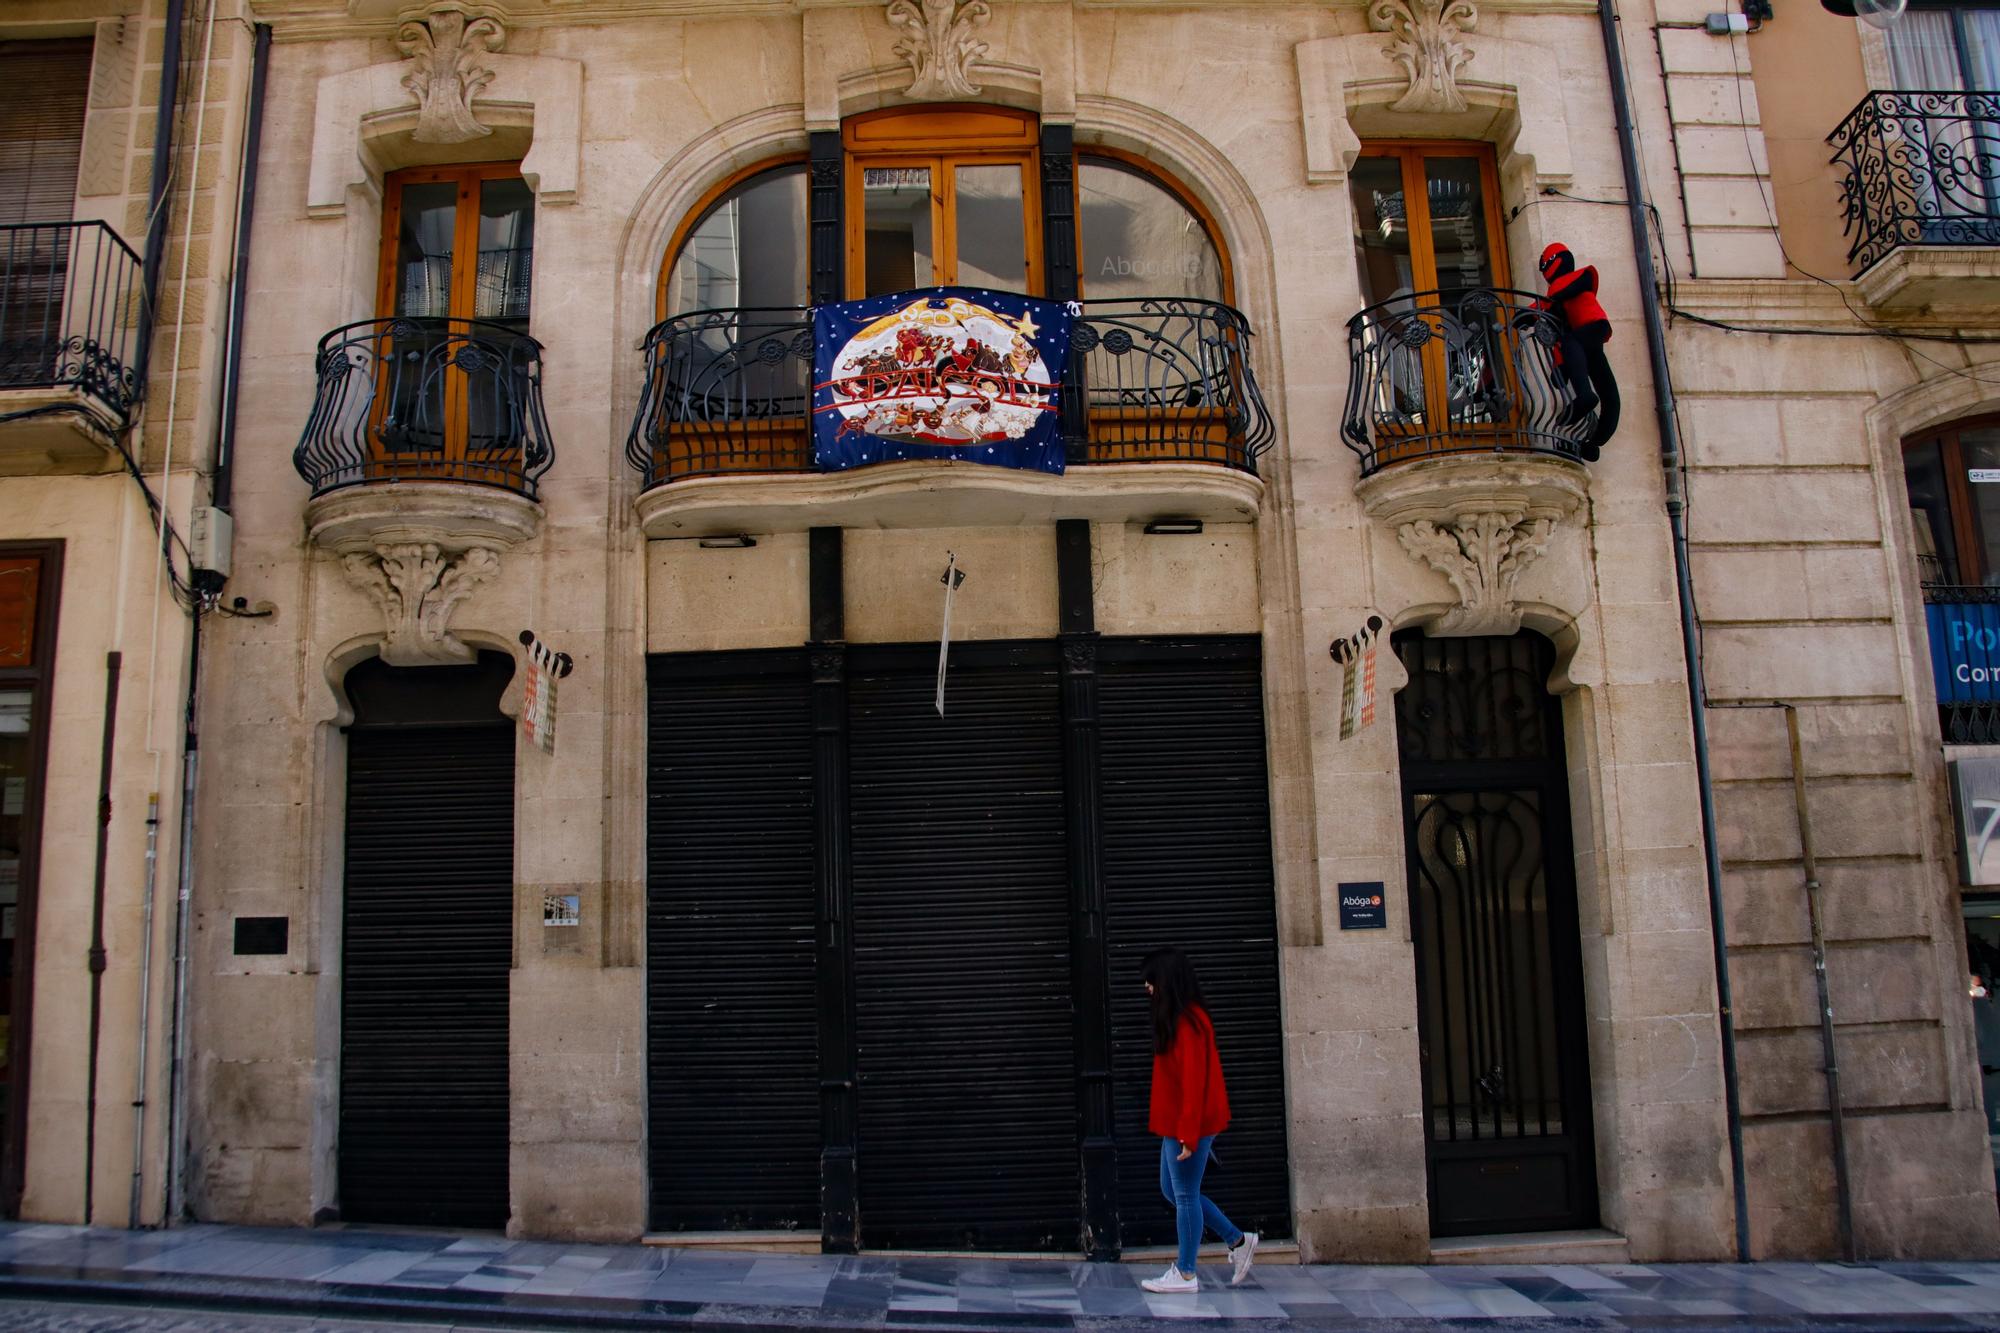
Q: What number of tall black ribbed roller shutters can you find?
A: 4